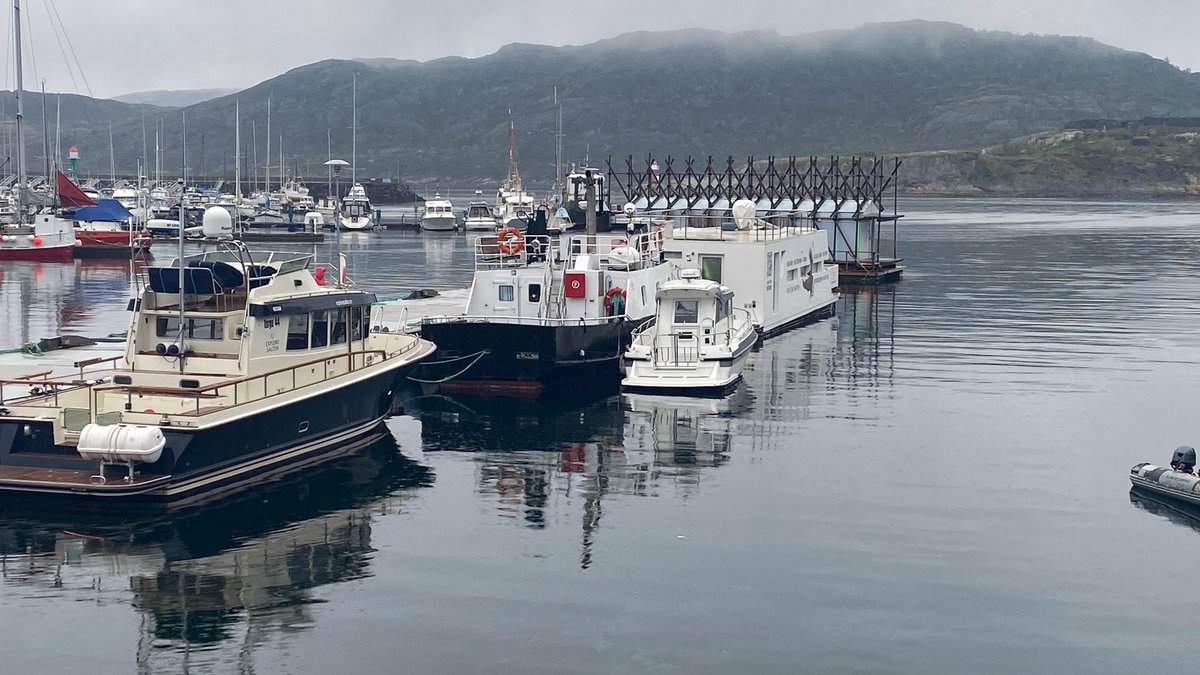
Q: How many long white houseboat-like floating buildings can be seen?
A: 1